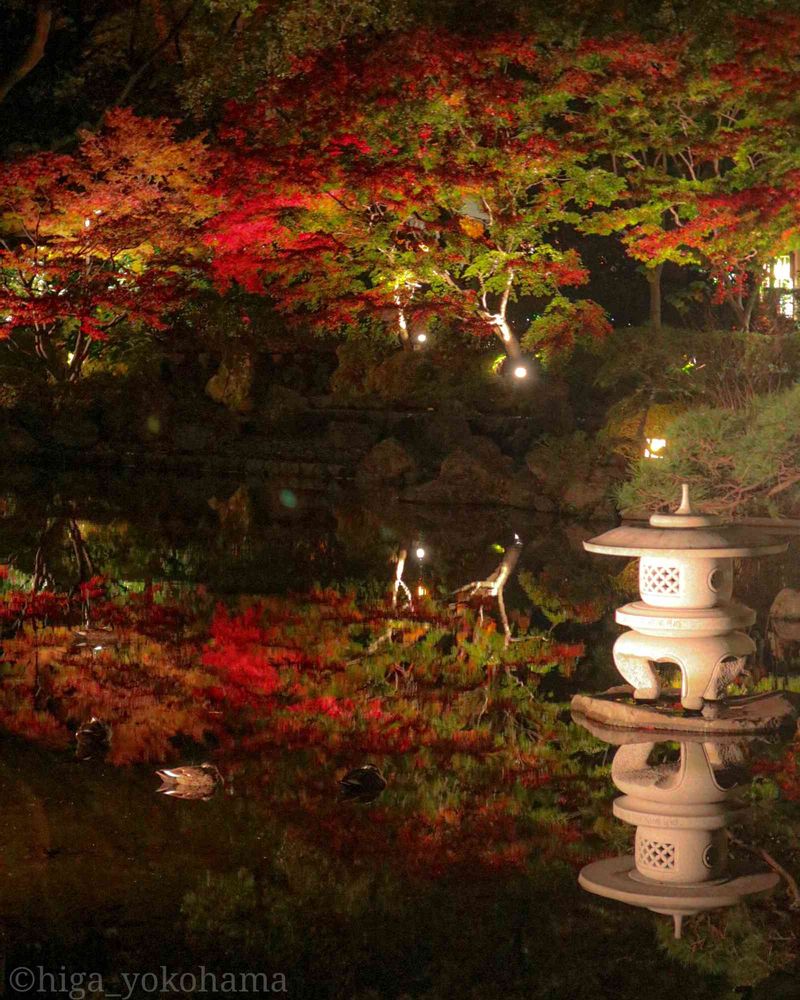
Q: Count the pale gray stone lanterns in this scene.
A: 1